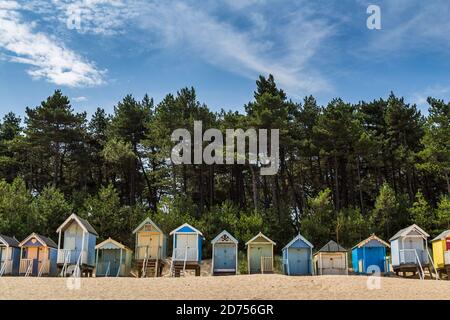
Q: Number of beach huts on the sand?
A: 13